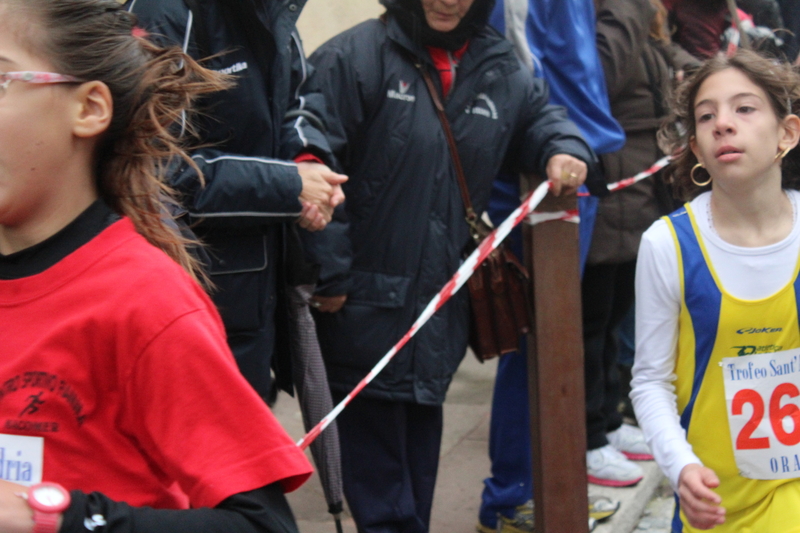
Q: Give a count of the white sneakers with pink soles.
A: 2